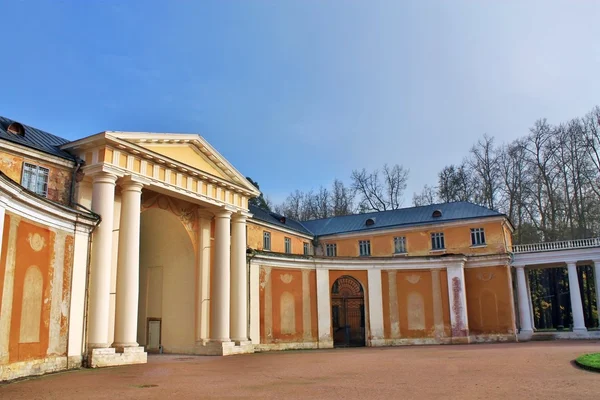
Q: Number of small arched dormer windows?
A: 4